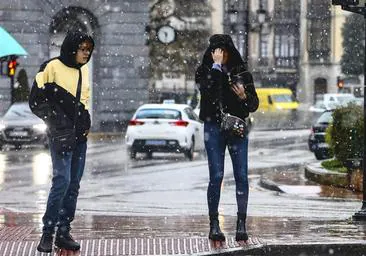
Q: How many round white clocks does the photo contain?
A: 1